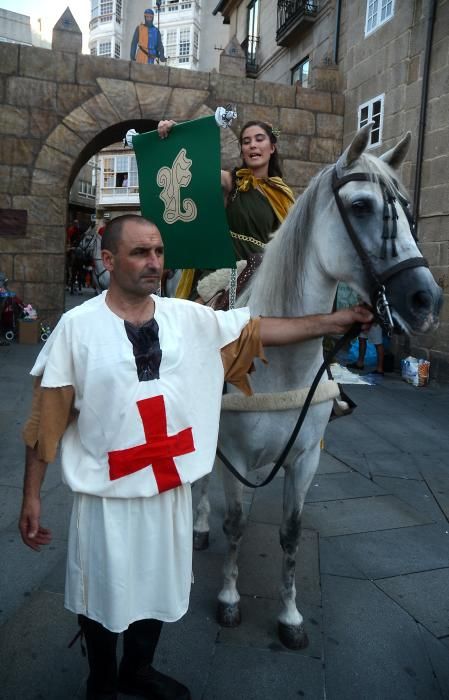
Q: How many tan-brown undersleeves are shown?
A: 2